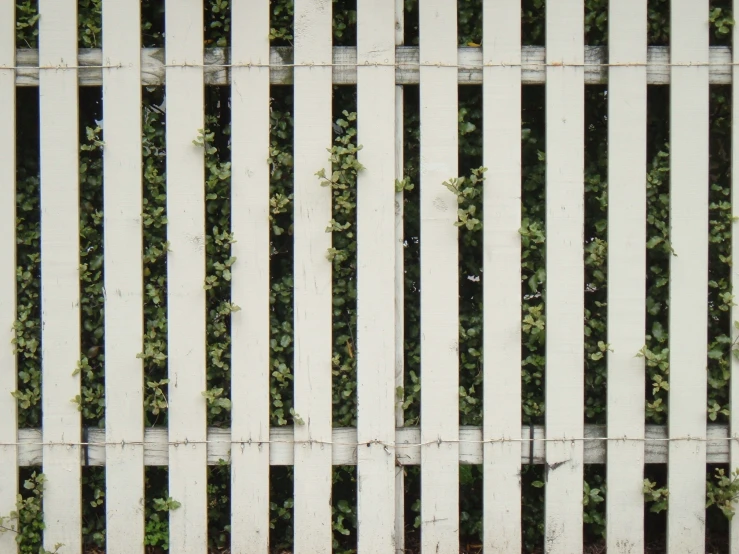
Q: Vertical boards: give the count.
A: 13